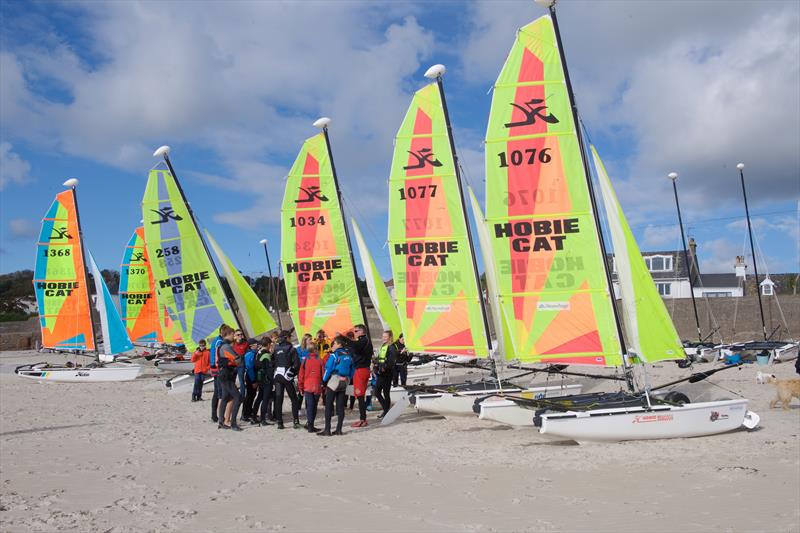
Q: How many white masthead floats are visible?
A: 8